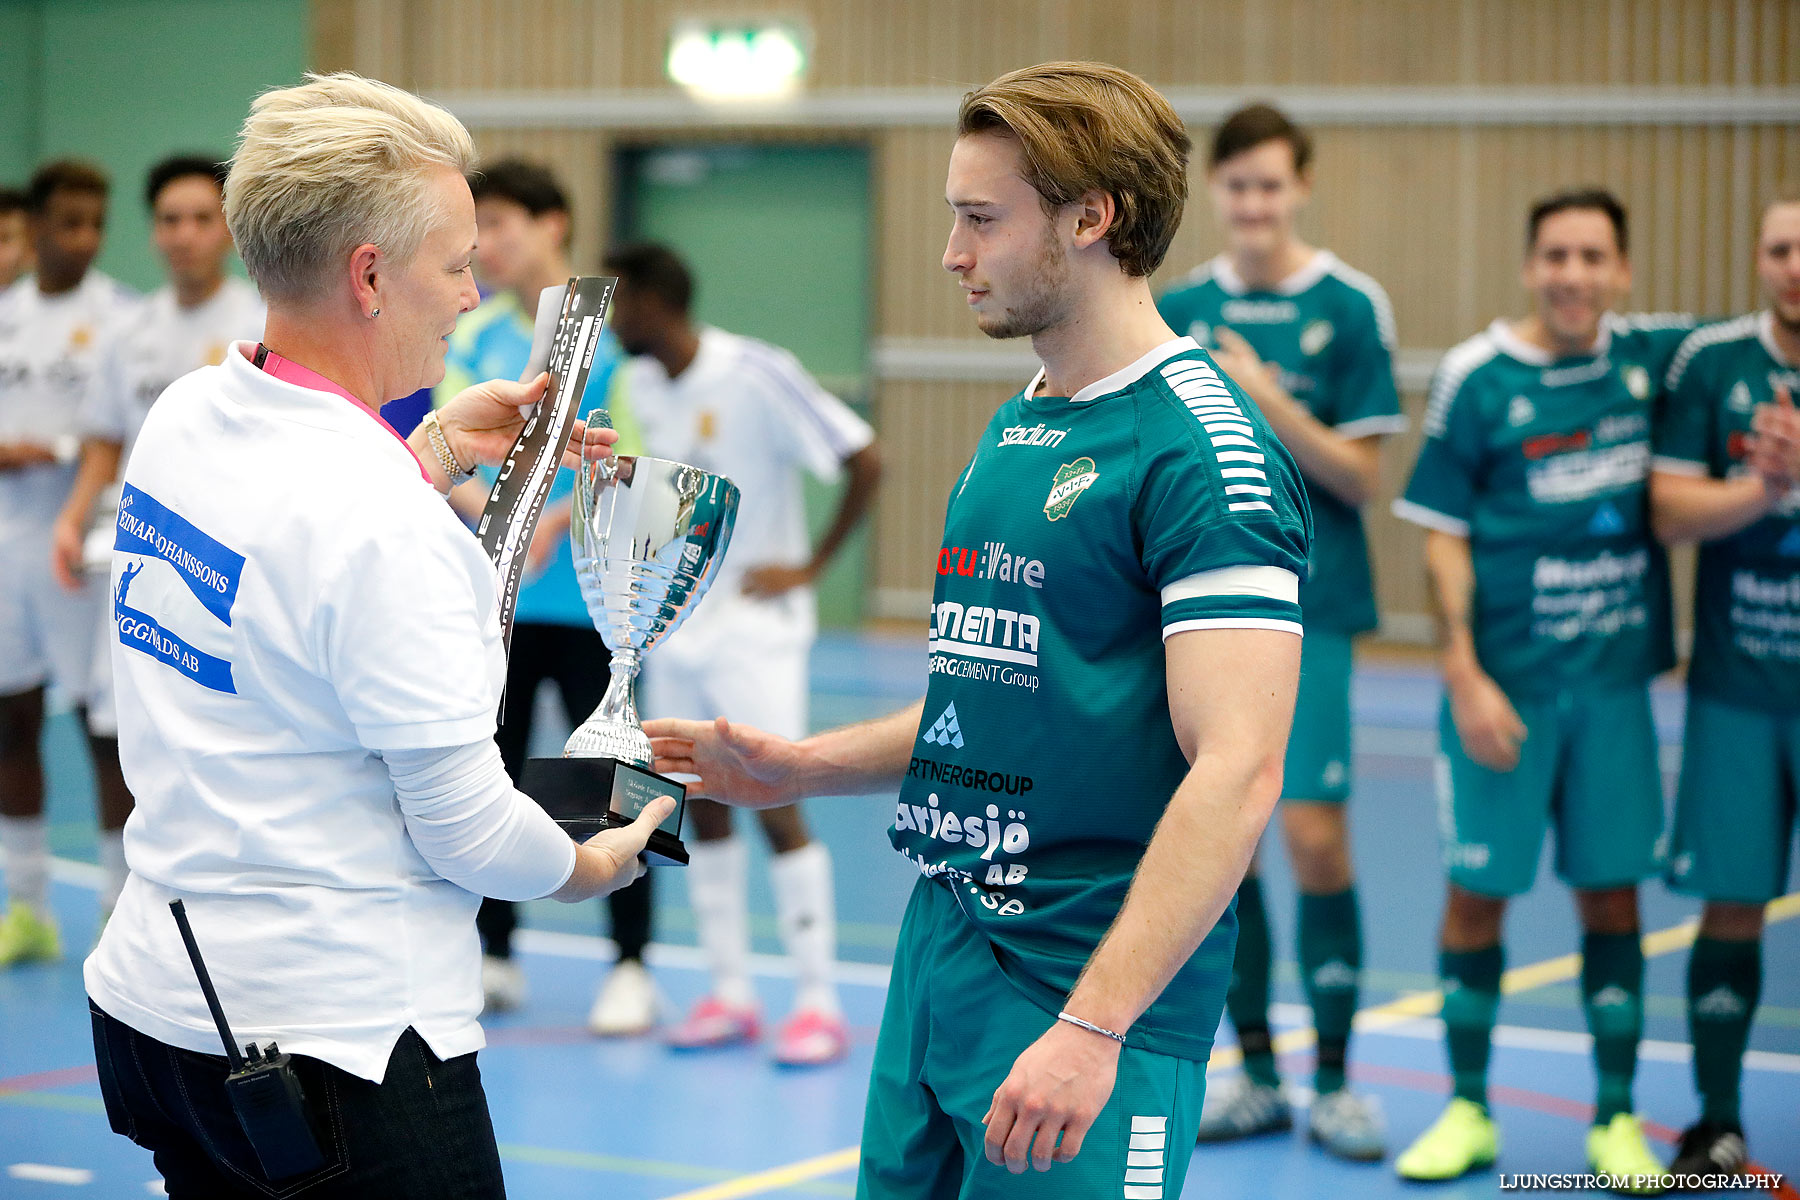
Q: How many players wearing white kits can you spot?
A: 4